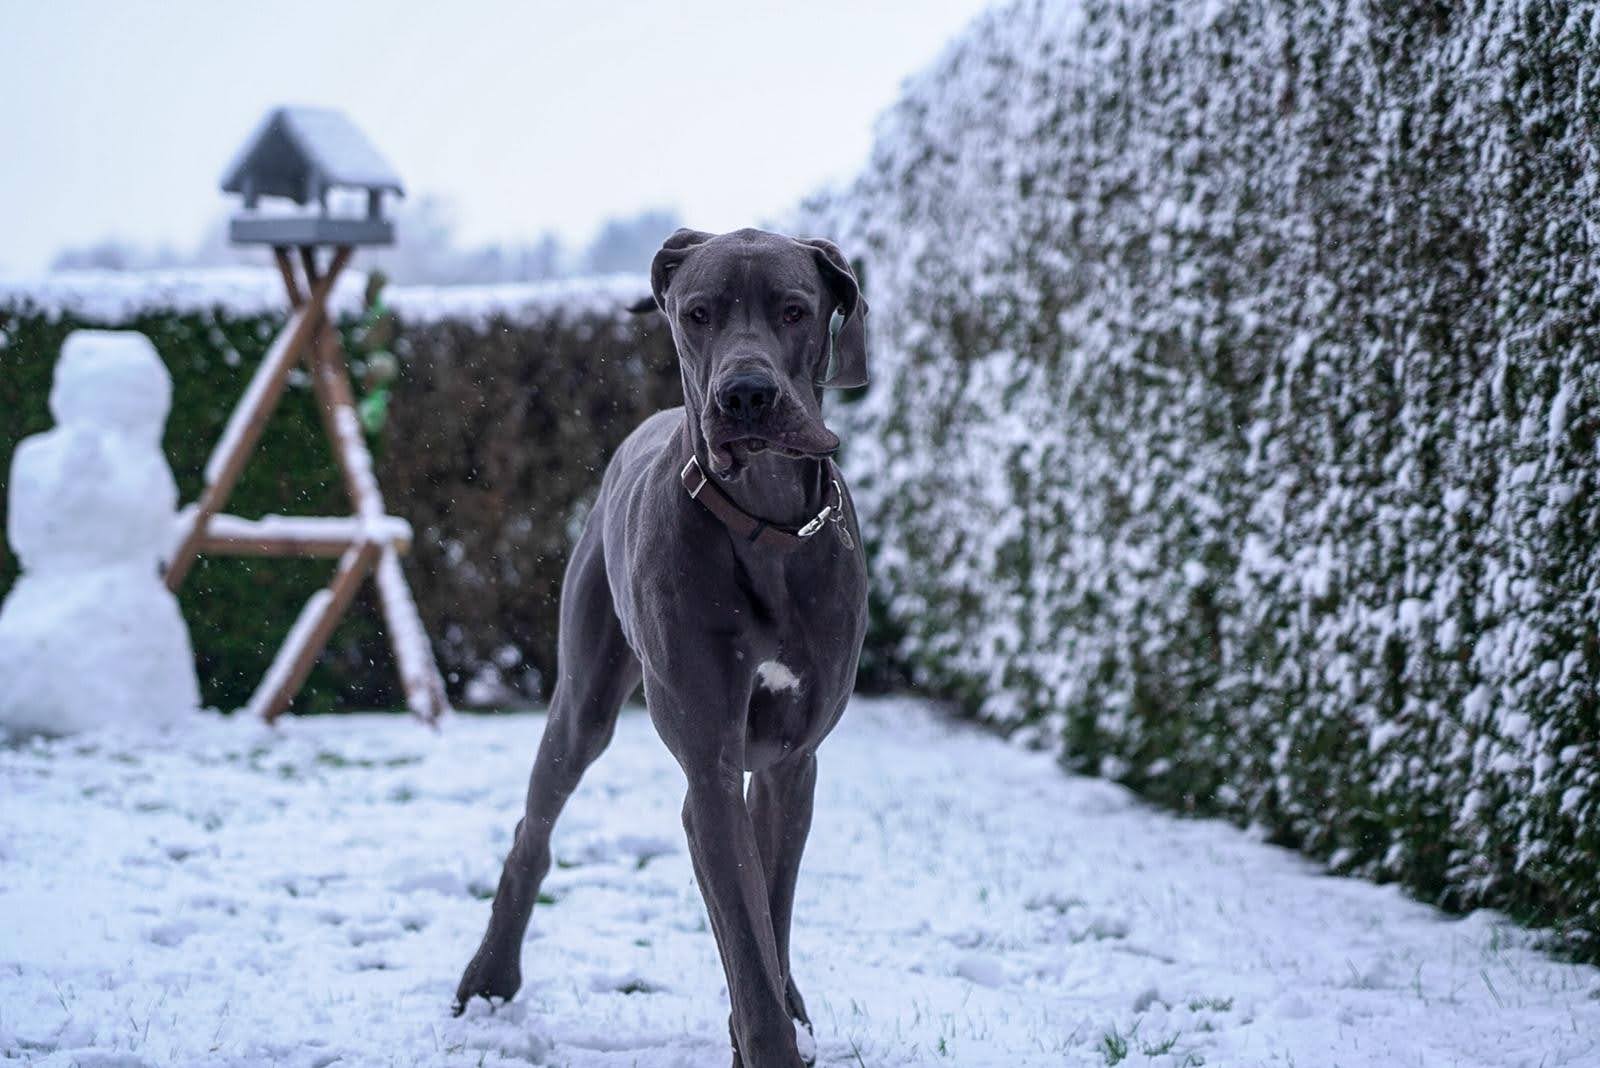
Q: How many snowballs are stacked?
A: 3